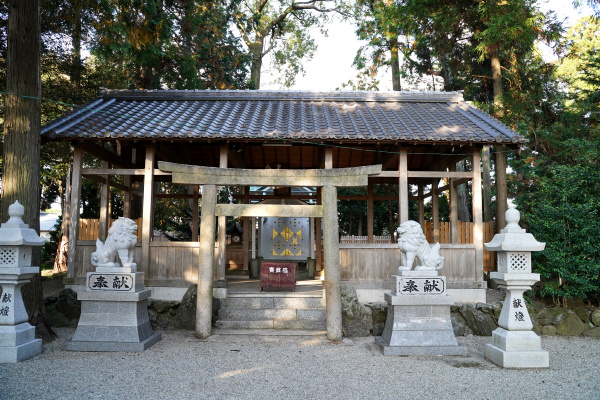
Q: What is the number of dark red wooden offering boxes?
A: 1